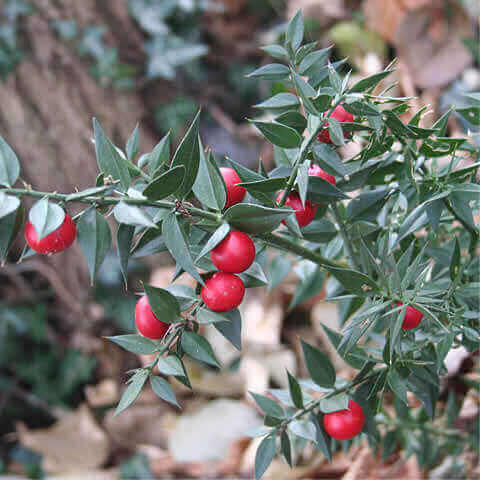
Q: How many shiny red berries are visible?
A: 10